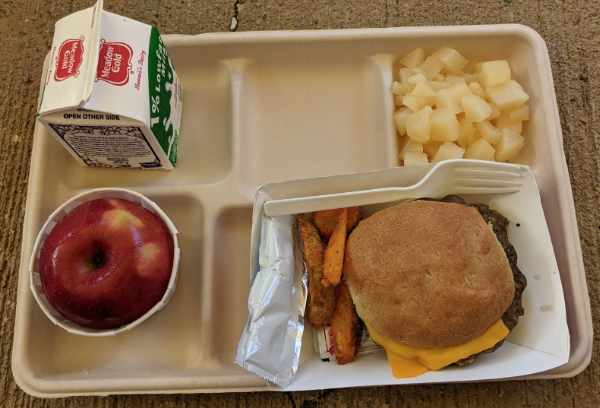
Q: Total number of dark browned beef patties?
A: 1